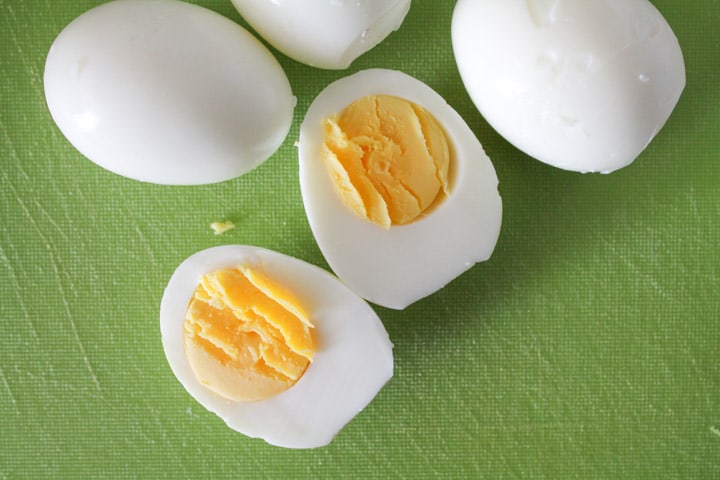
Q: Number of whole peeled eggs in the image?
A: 3